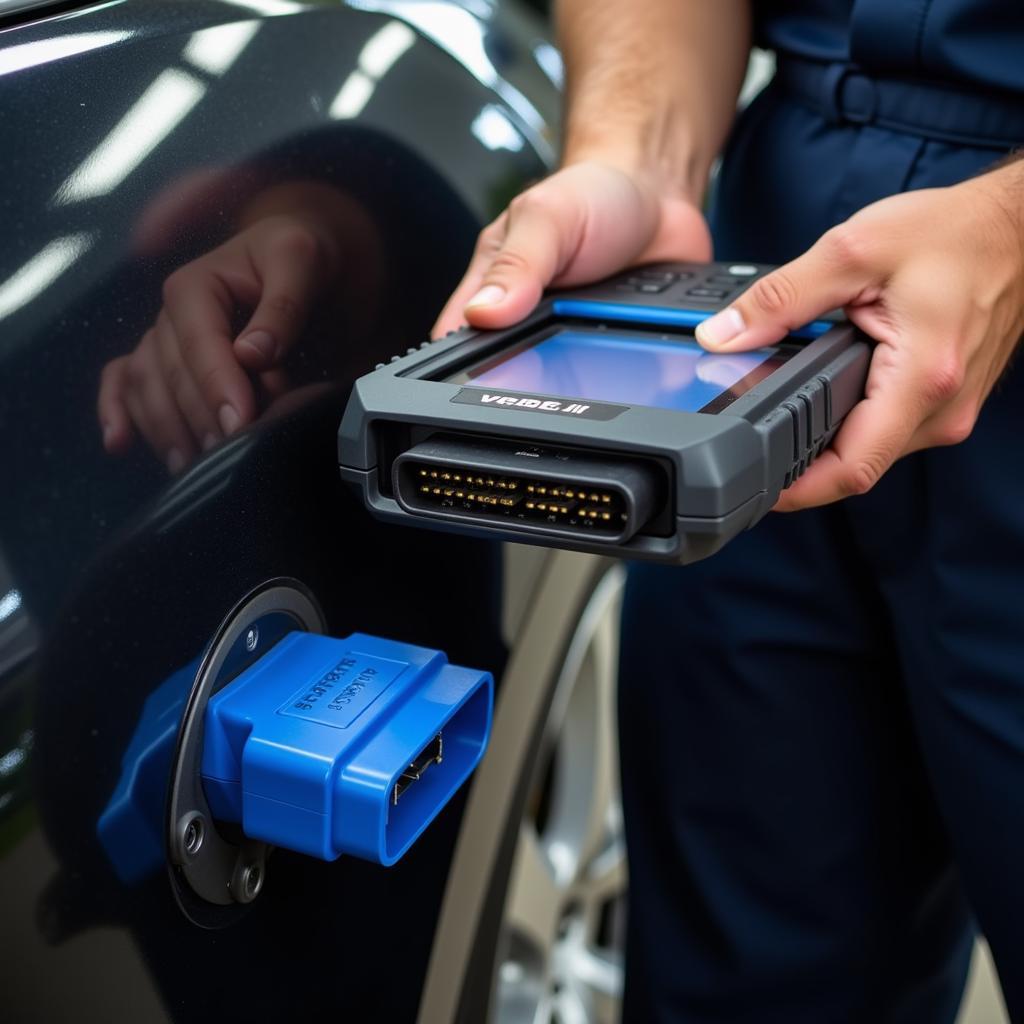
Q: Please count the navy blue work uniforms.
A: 1